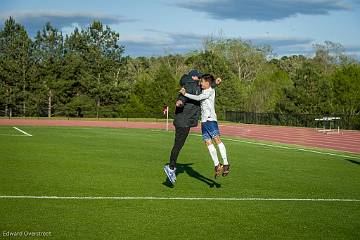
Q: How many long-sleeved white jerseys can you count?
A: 1